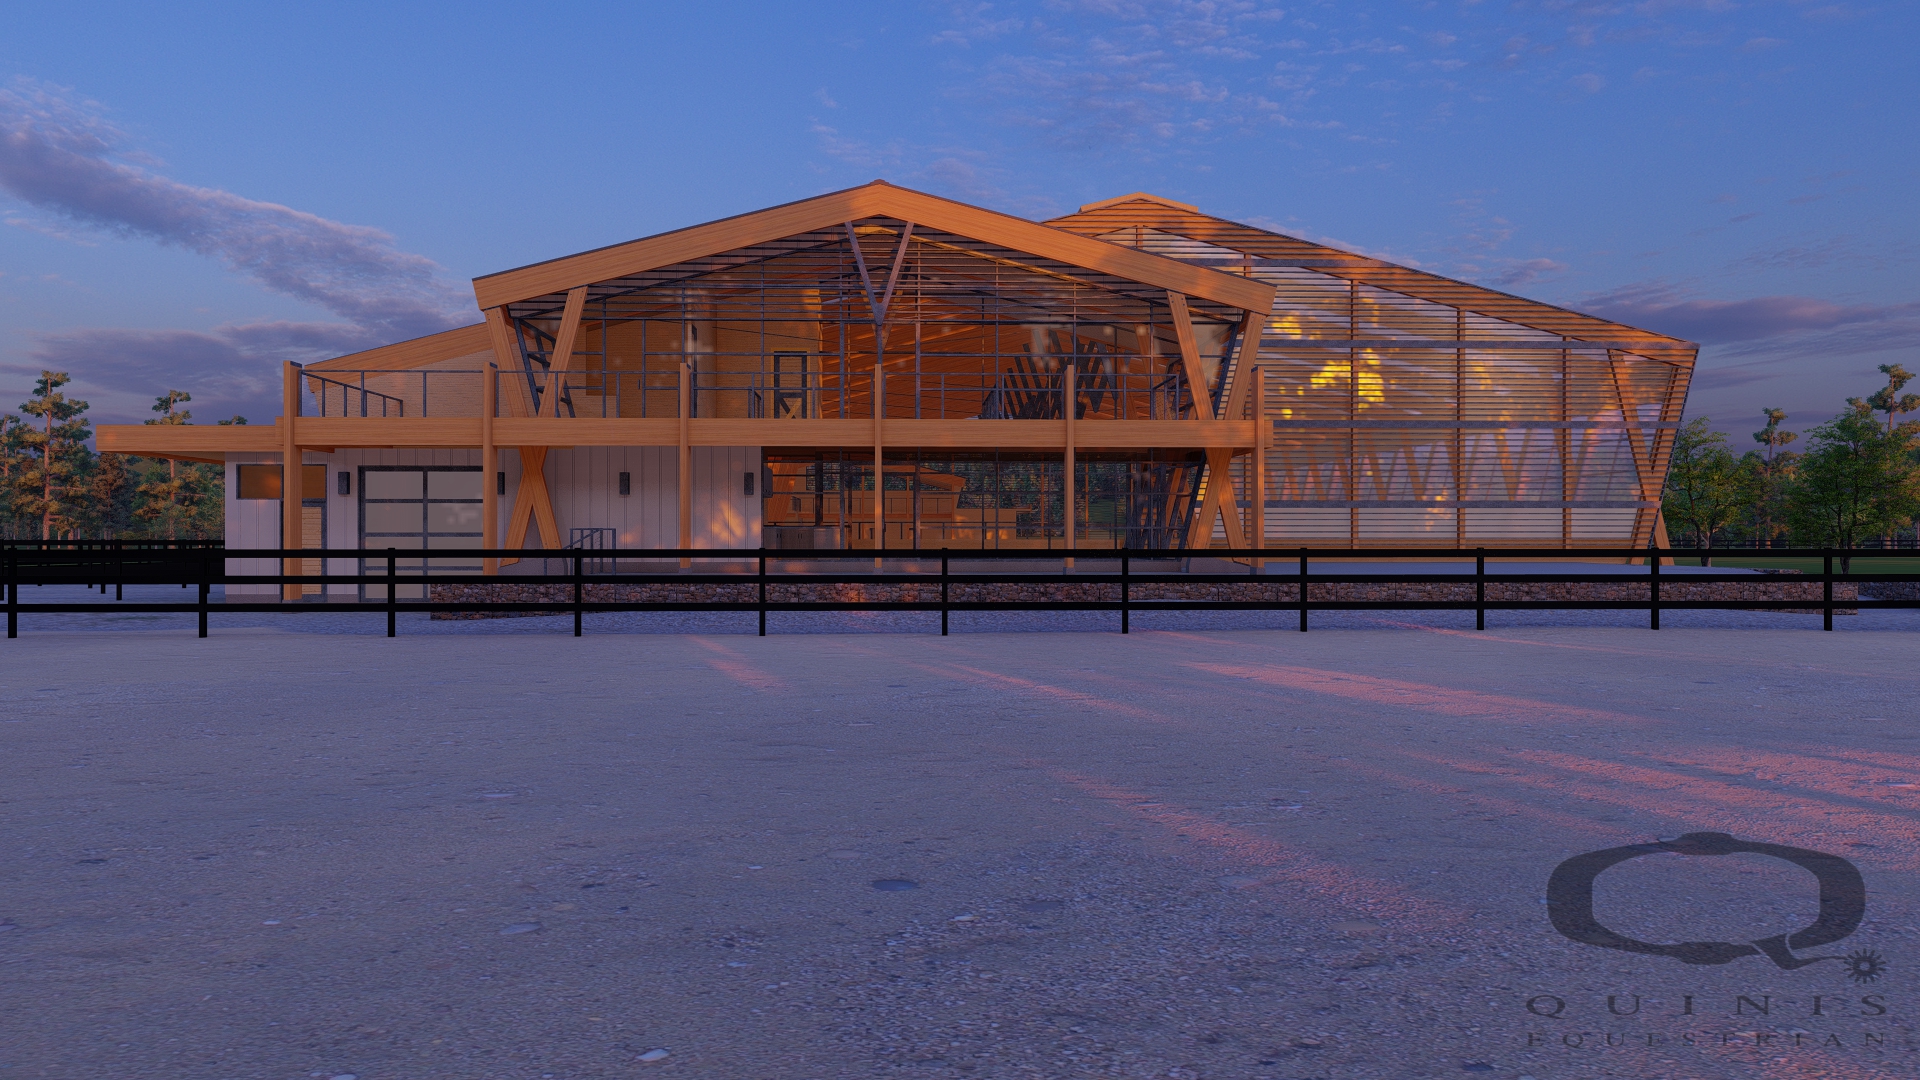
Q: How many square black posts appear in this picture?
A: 11